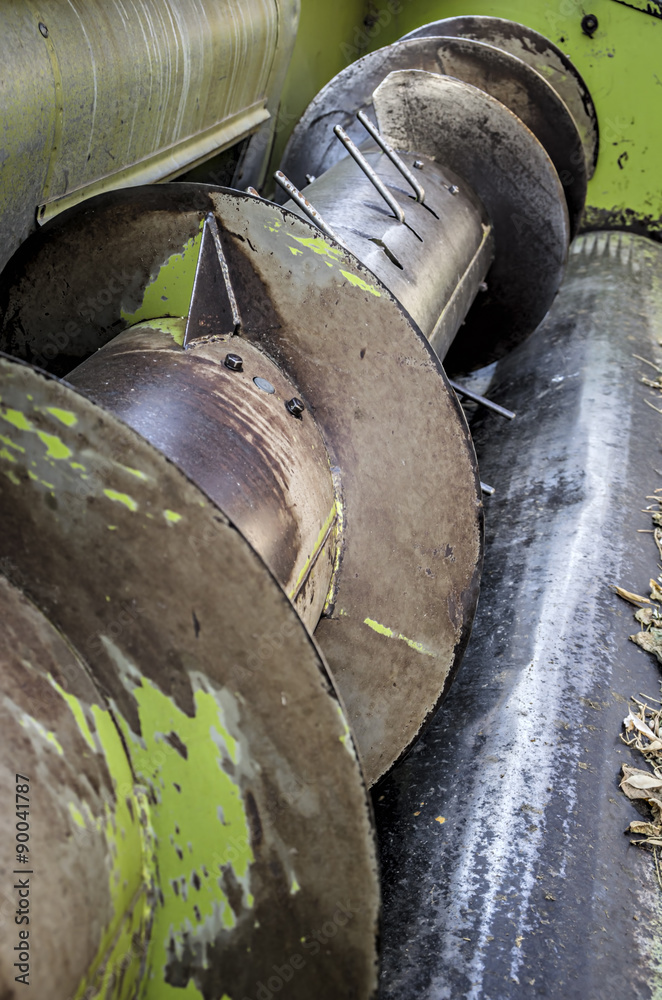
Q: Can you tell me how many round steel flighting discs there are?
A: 5